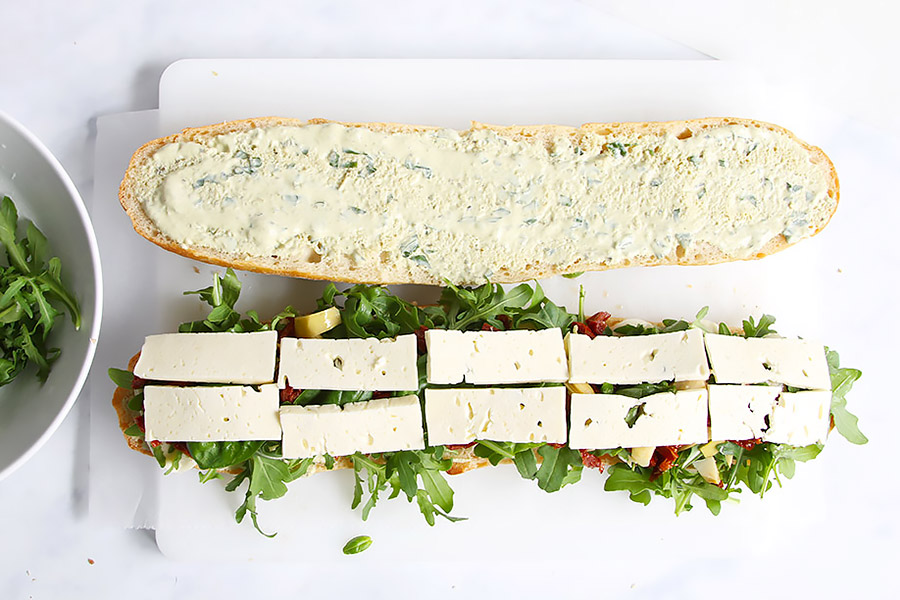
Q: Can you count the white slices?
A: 10